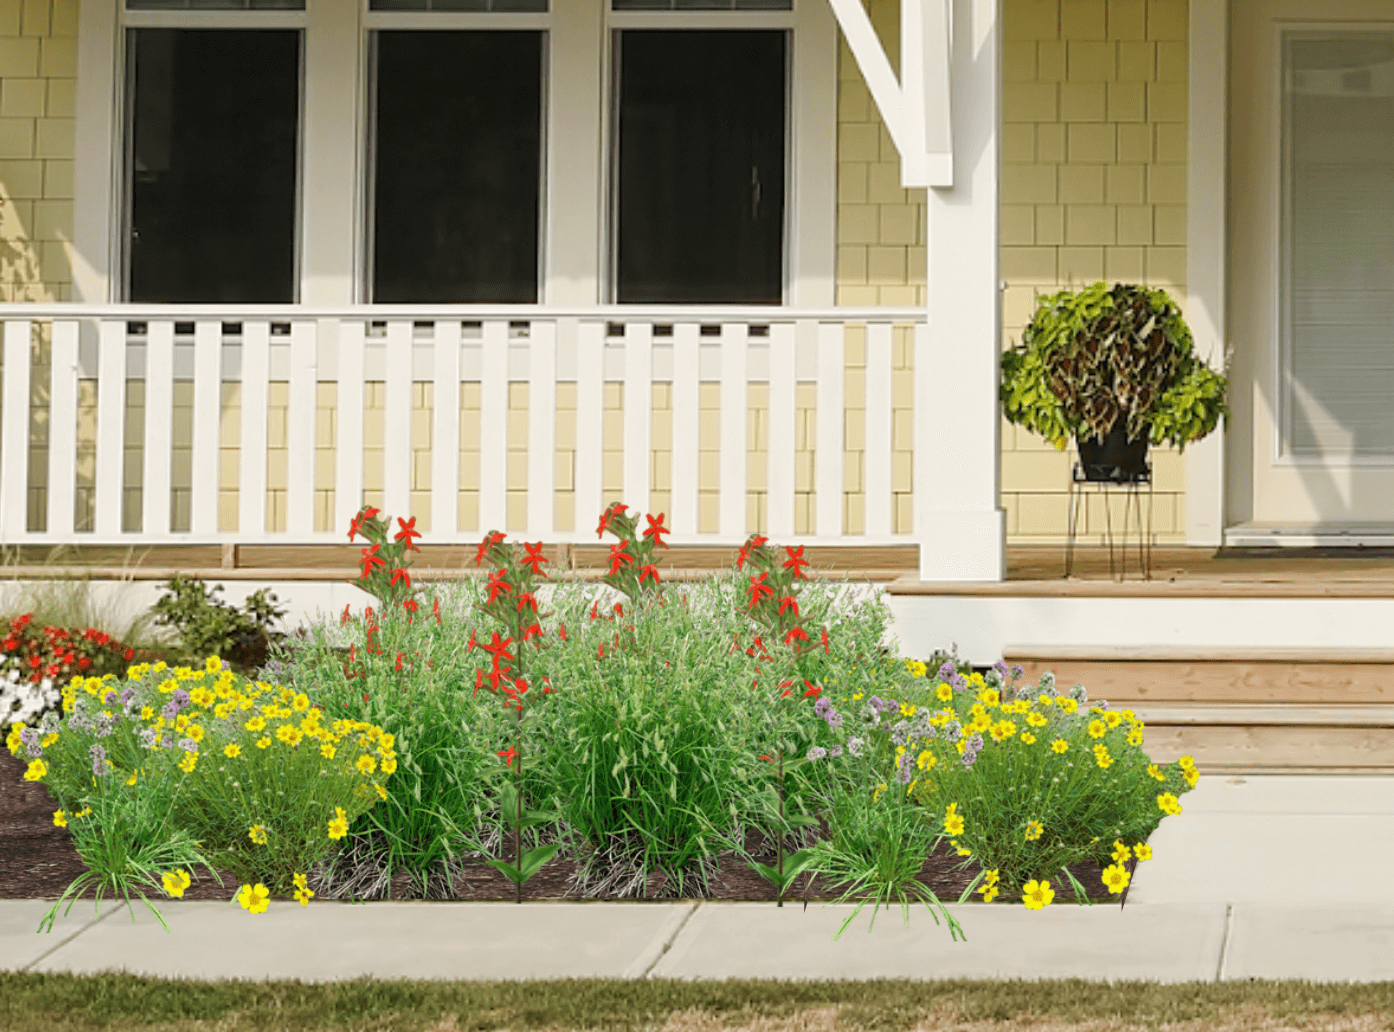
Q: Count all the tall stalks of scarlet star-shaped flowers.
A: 4